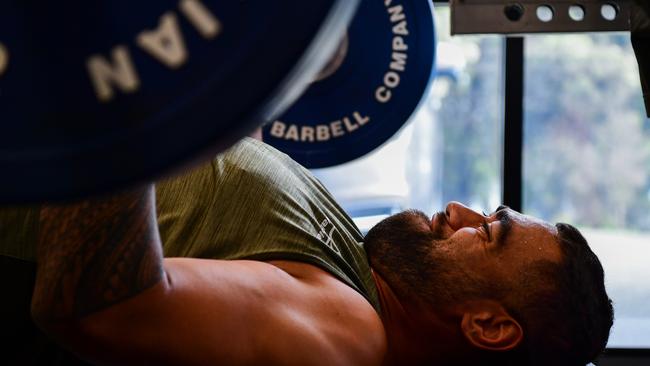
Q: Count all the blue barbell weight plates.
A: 2